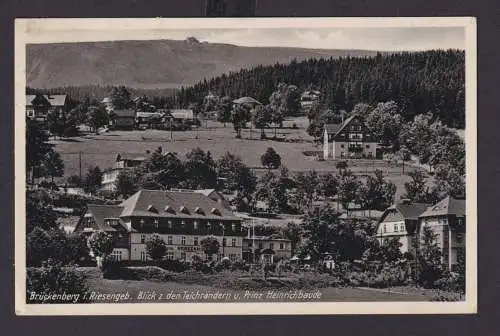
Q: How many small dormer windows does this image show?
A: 5